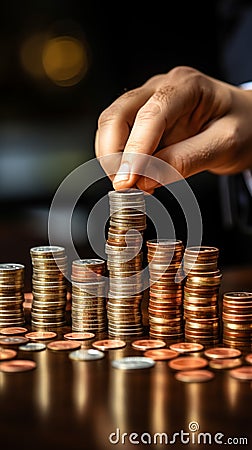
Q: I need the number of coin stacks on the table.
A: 7